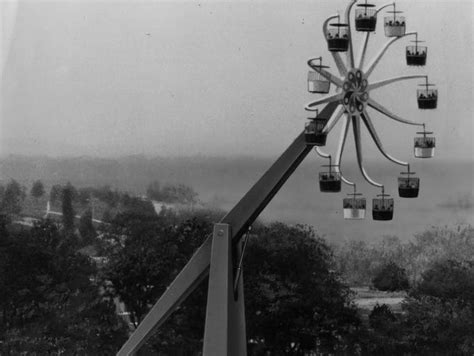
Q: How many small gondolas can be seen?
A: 12